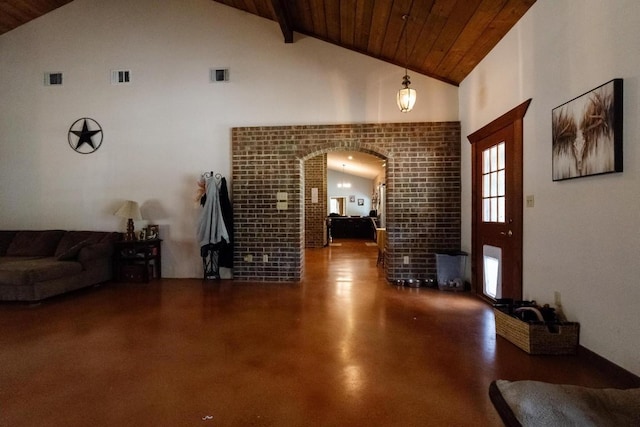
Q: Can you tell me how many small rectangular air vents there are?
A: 3